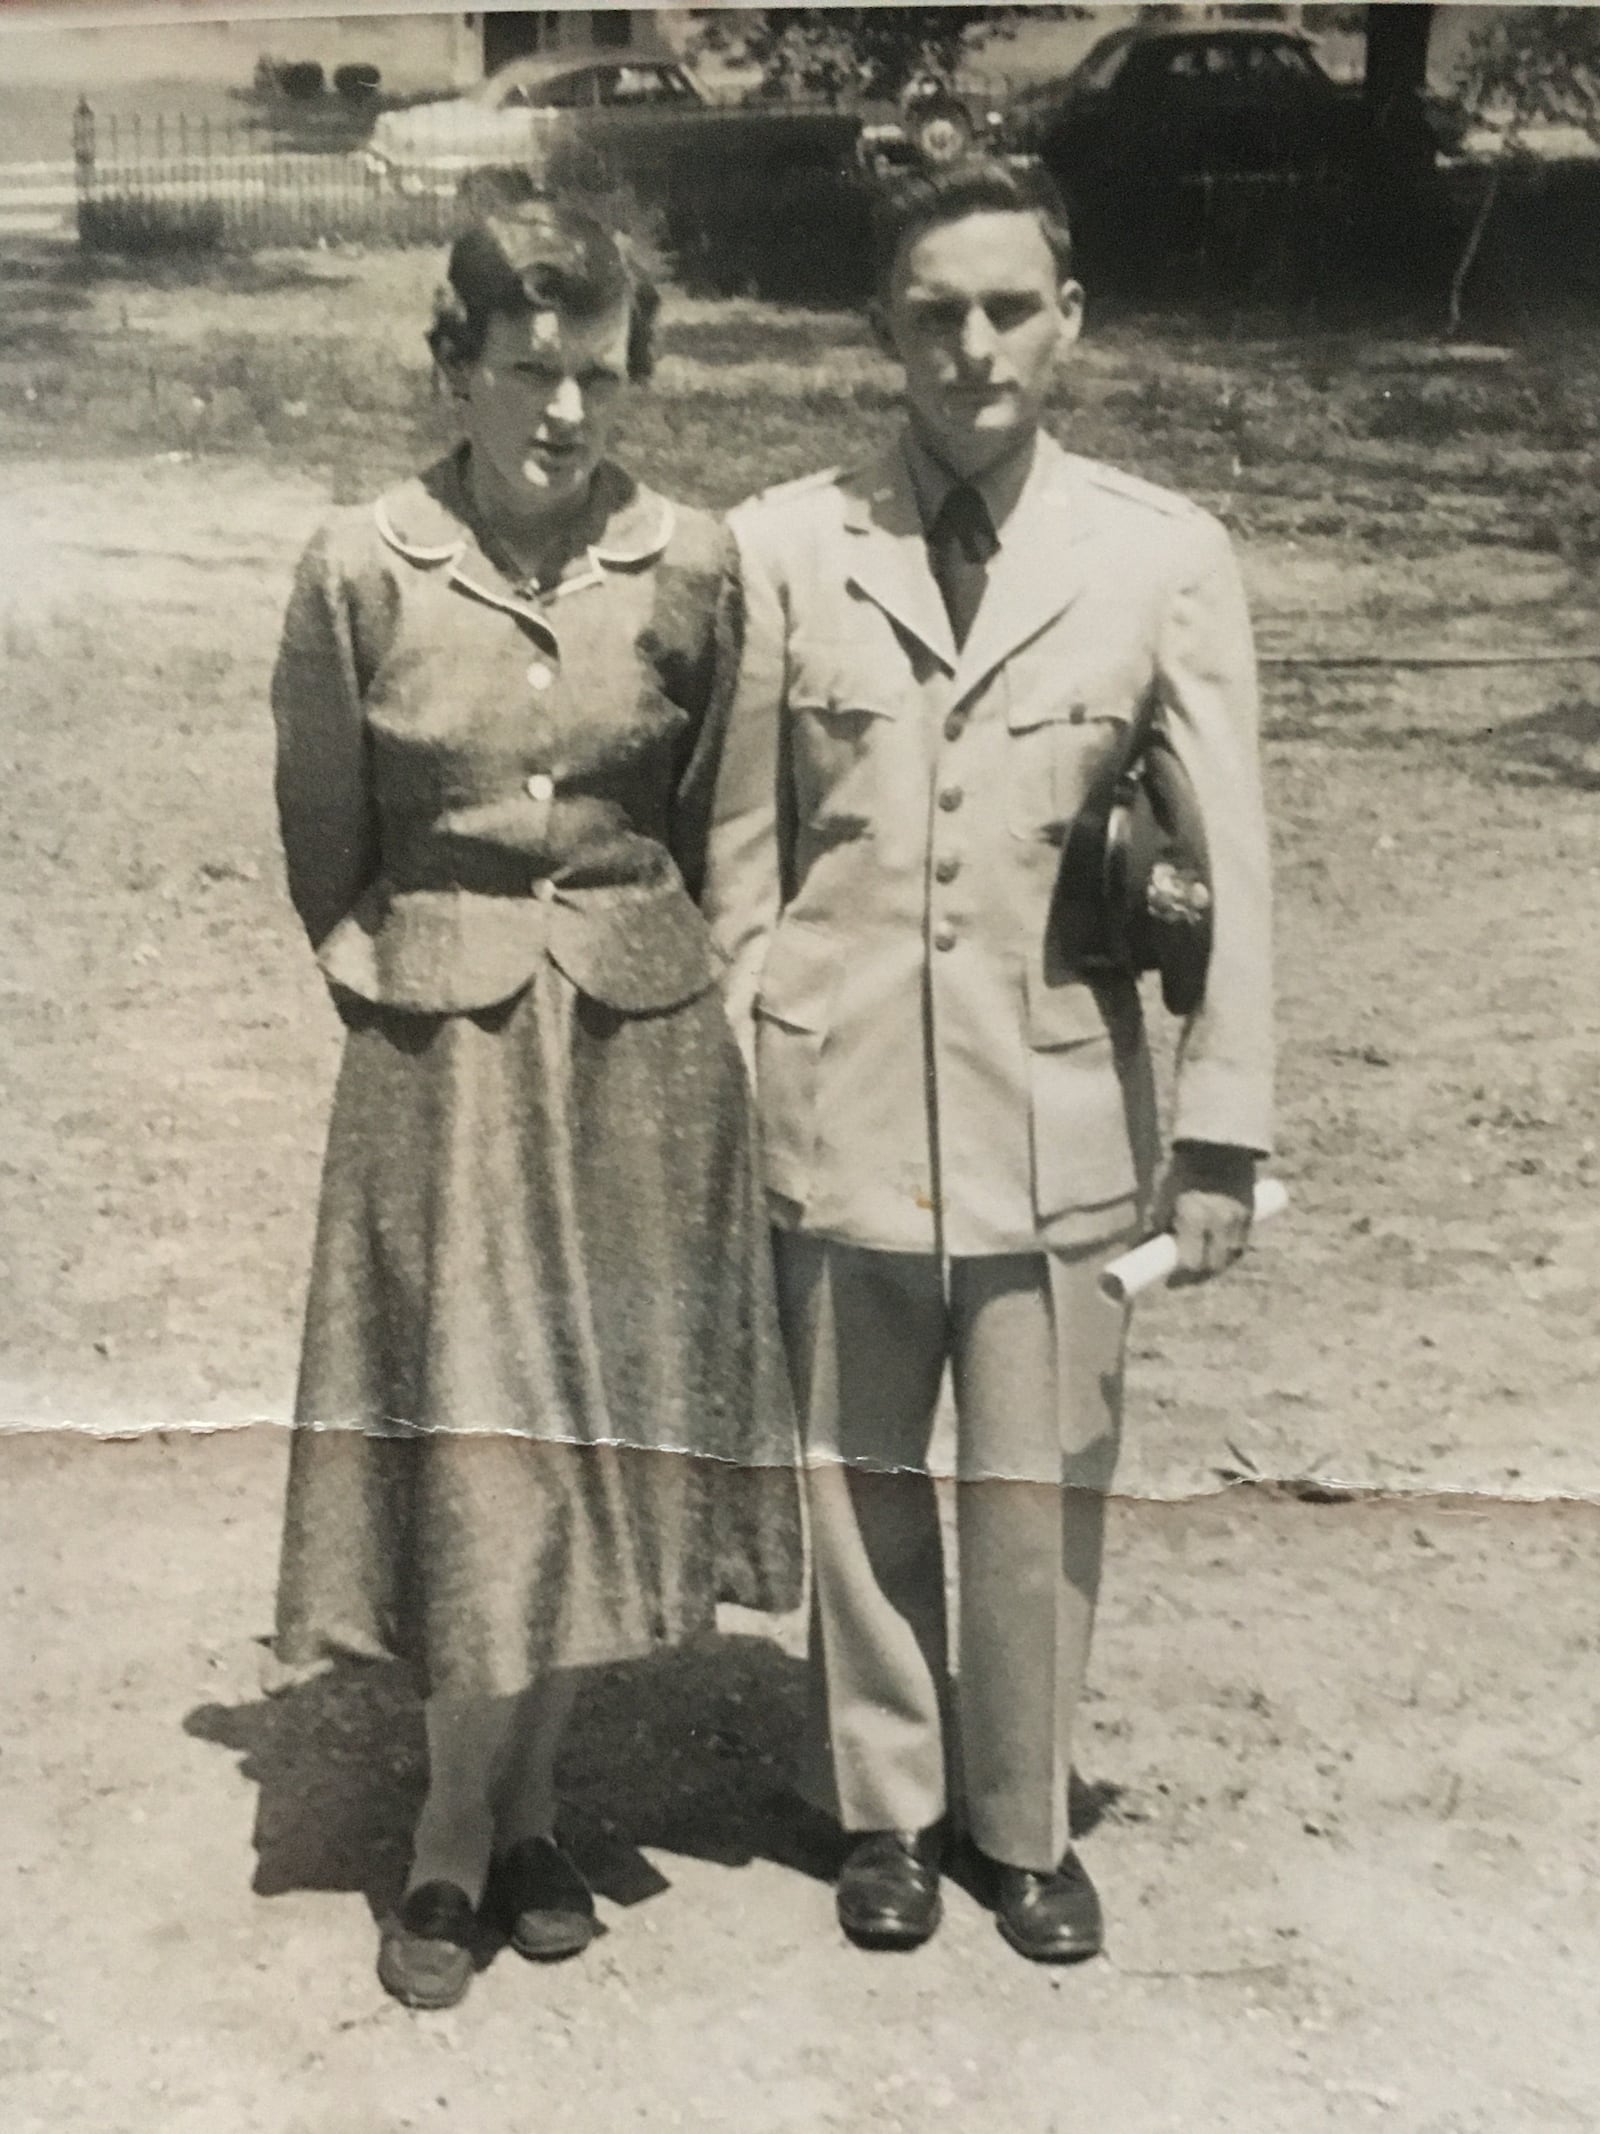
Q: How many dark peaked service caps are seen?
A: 1